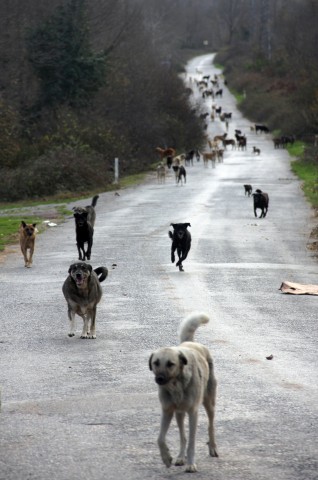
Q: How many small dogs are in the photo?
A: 2